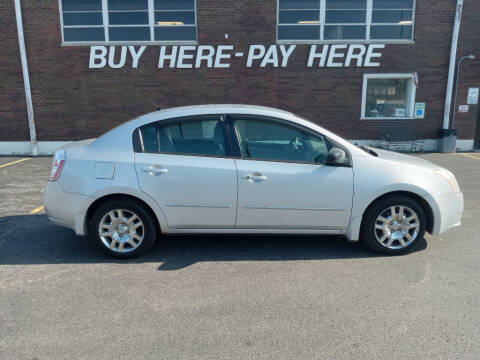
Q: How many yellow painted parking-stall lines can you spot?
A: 3